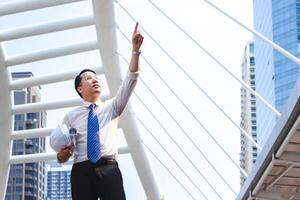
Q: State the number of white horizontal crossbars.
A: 7